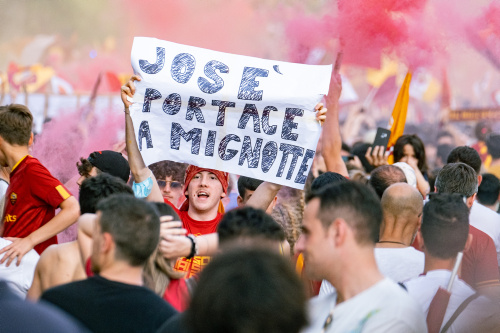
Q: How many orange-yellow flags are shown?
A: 1